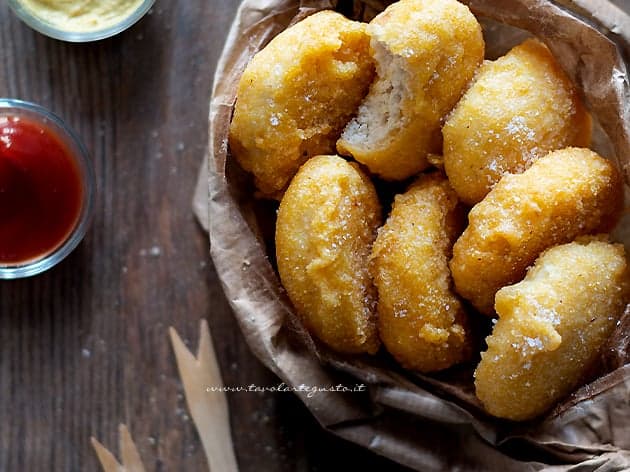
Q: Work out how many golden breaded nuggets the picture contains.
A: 7